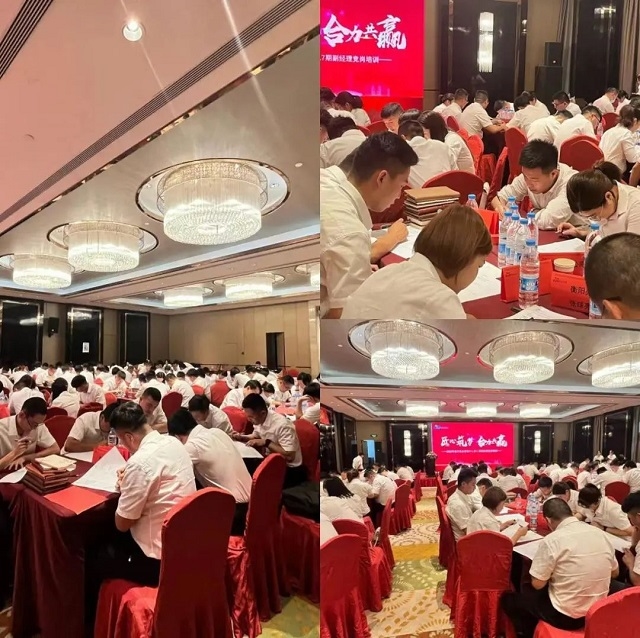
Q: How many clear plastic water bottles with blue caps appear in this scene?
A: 9